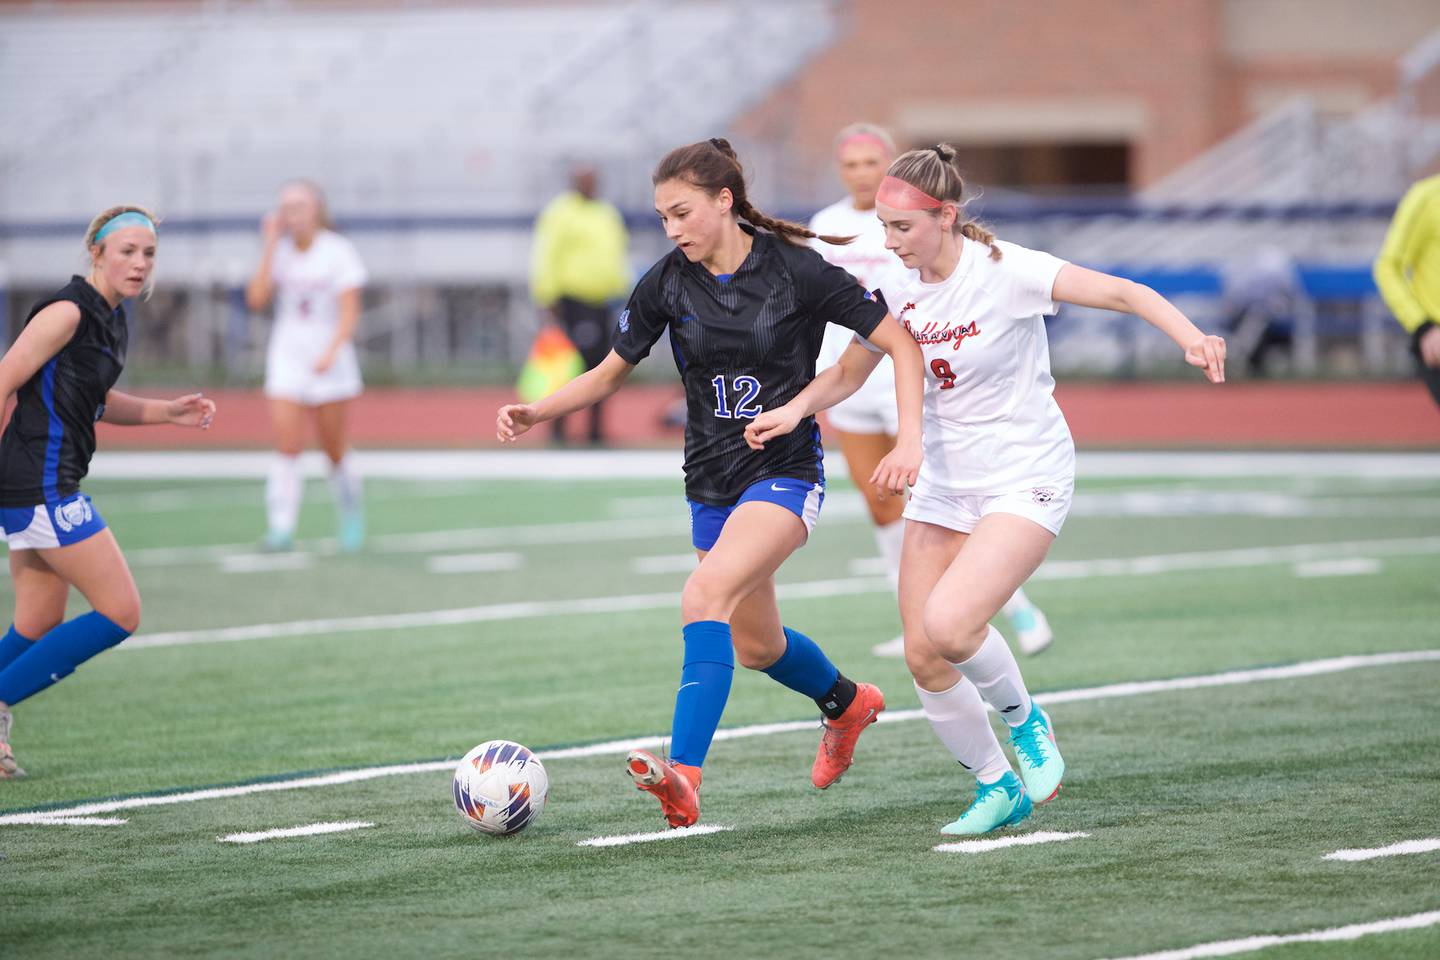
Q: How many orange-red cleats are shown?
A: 2